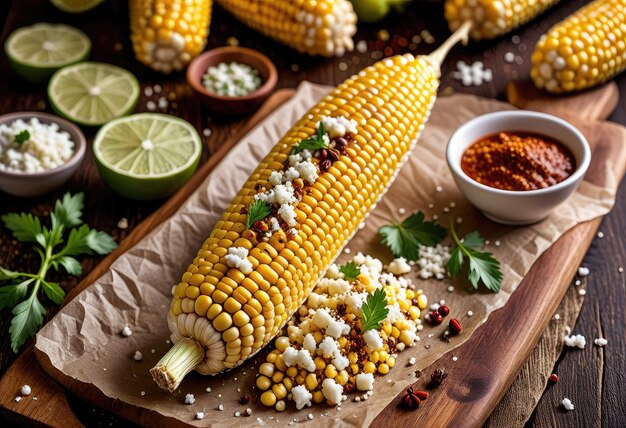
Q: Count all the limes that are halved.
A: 3